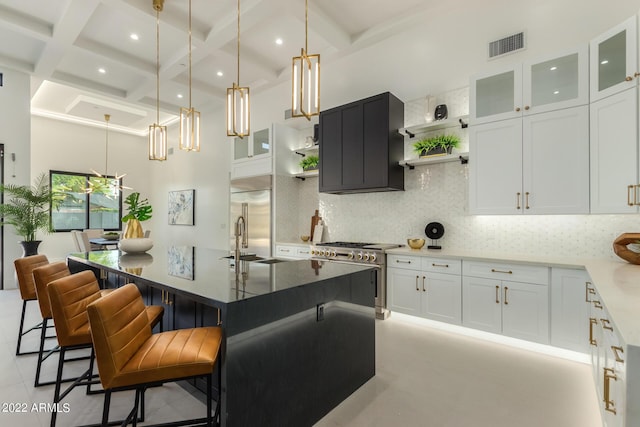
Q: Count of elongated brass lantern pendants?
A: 4